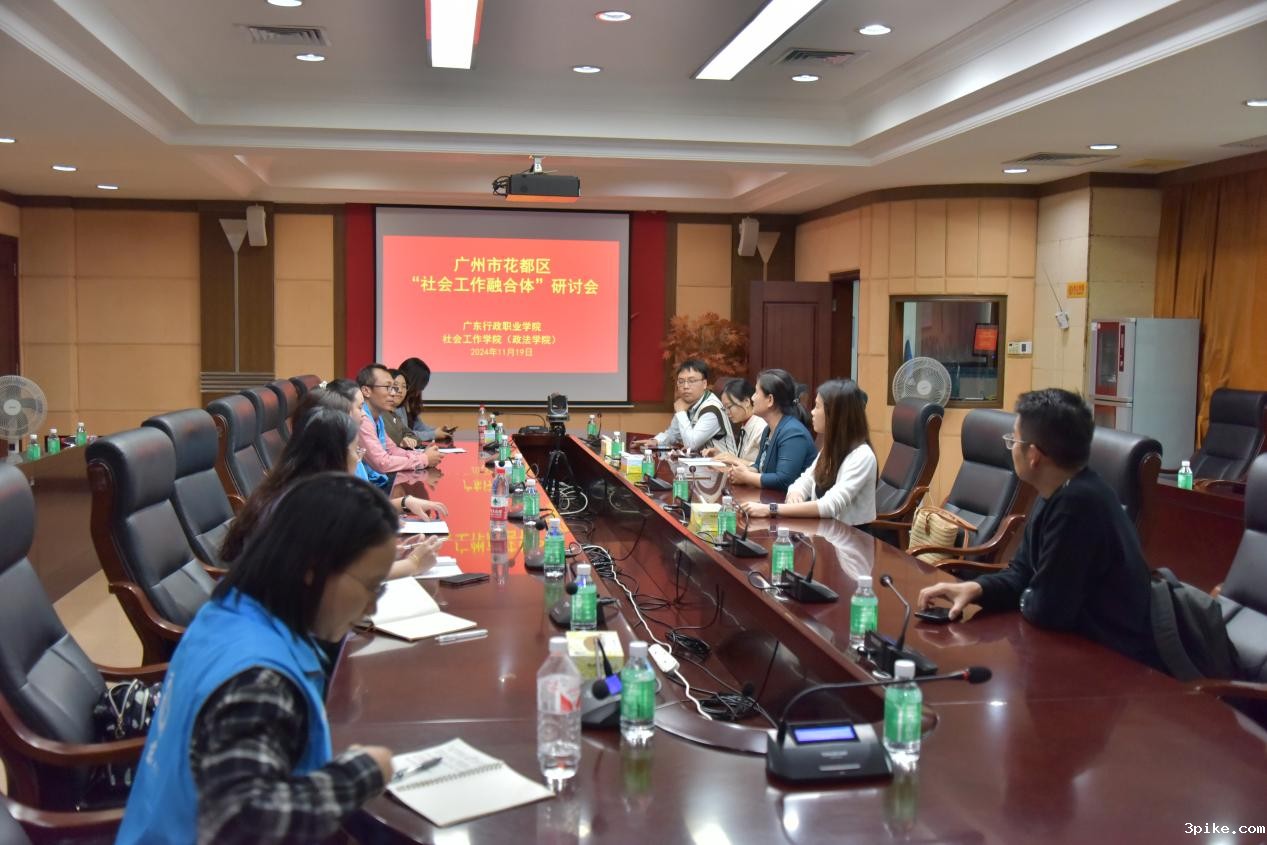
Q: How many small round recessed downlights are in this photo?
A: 12